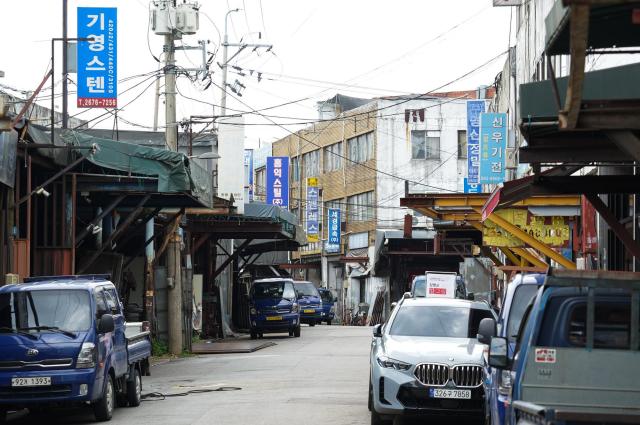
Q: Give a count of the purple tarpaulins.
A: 0